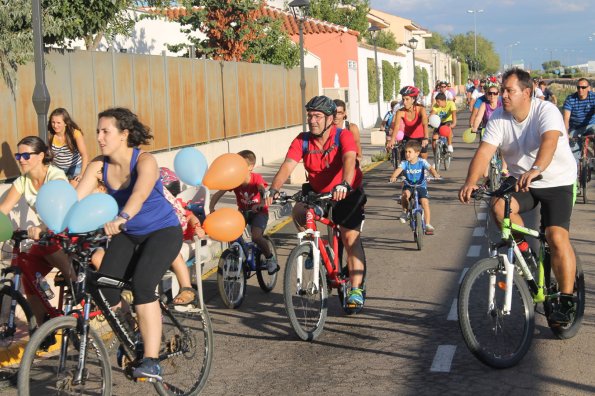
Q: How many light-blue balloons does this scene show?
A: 3